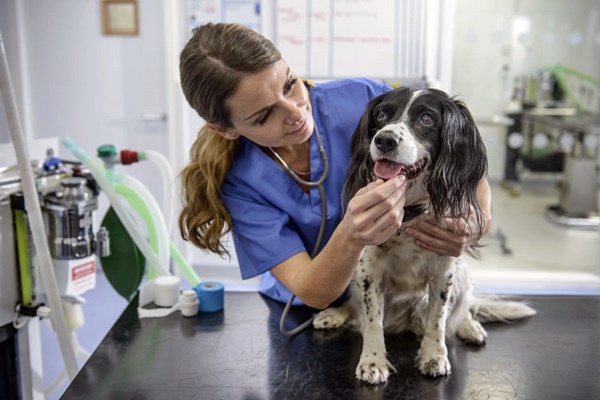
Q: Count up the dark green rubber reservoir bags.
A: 1